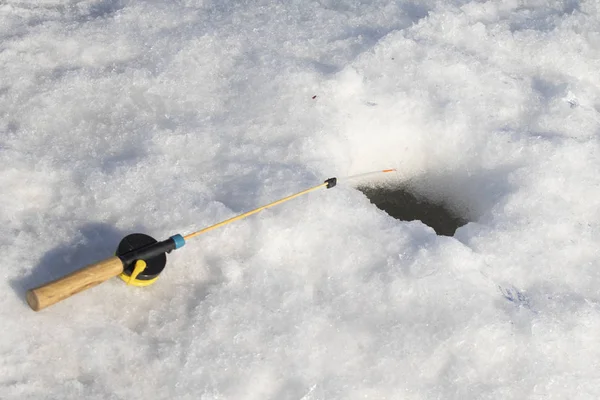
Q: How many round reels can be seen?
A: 1